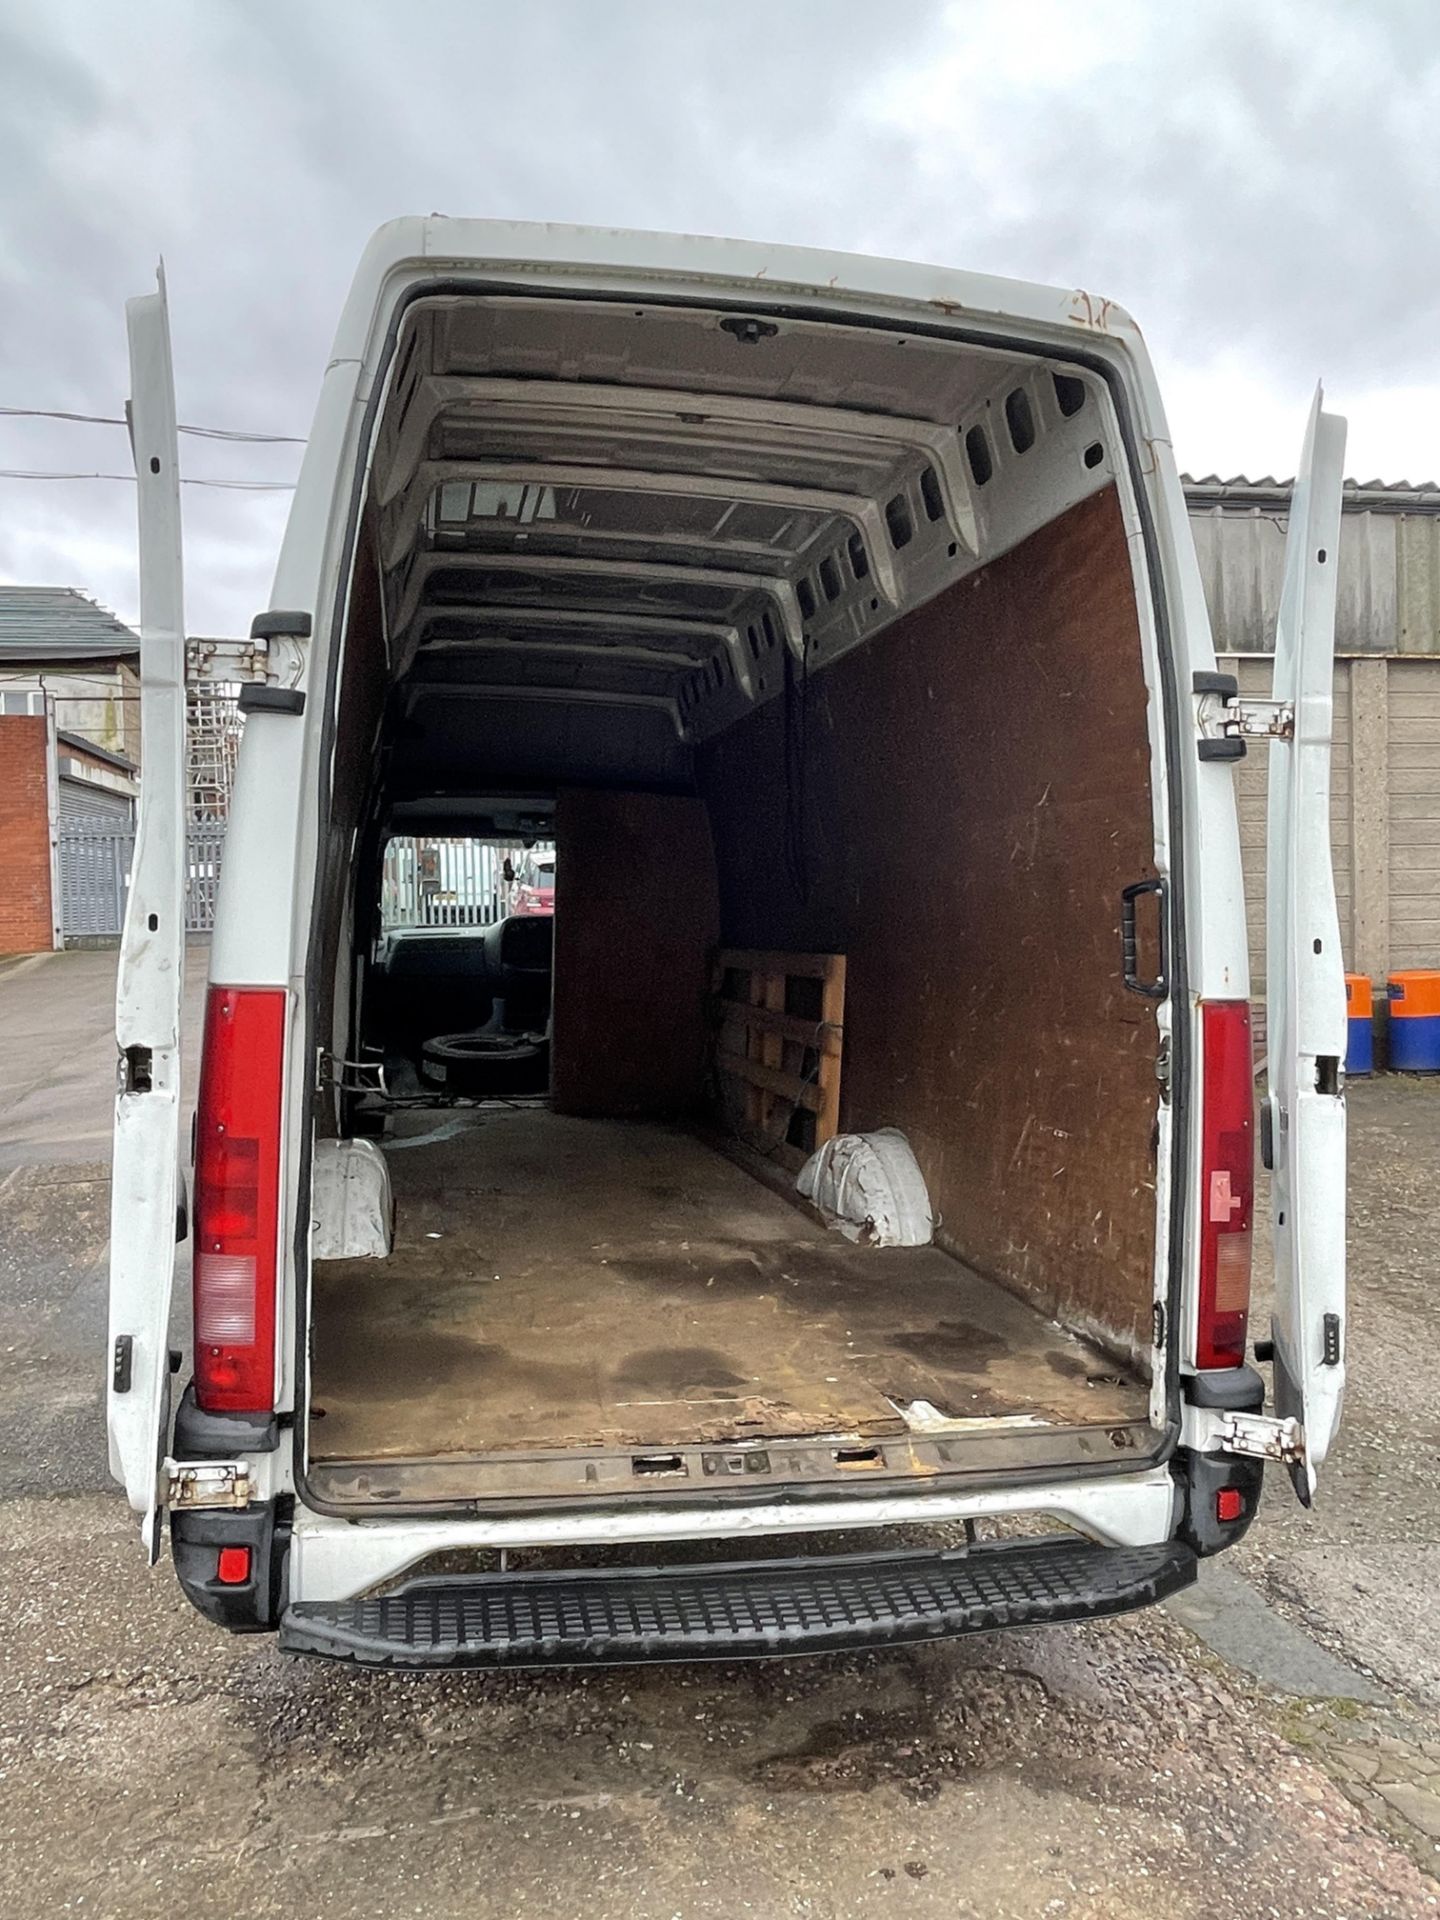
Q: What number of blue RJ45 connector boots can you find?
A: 0